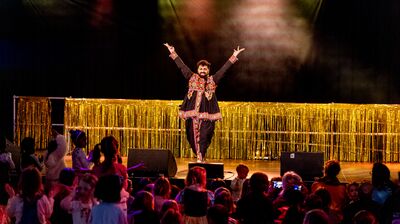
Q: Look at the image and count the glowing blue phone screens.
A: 2